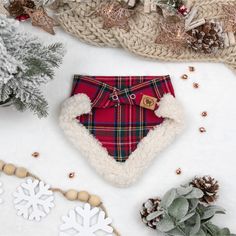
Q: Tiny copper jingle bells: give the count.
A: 8